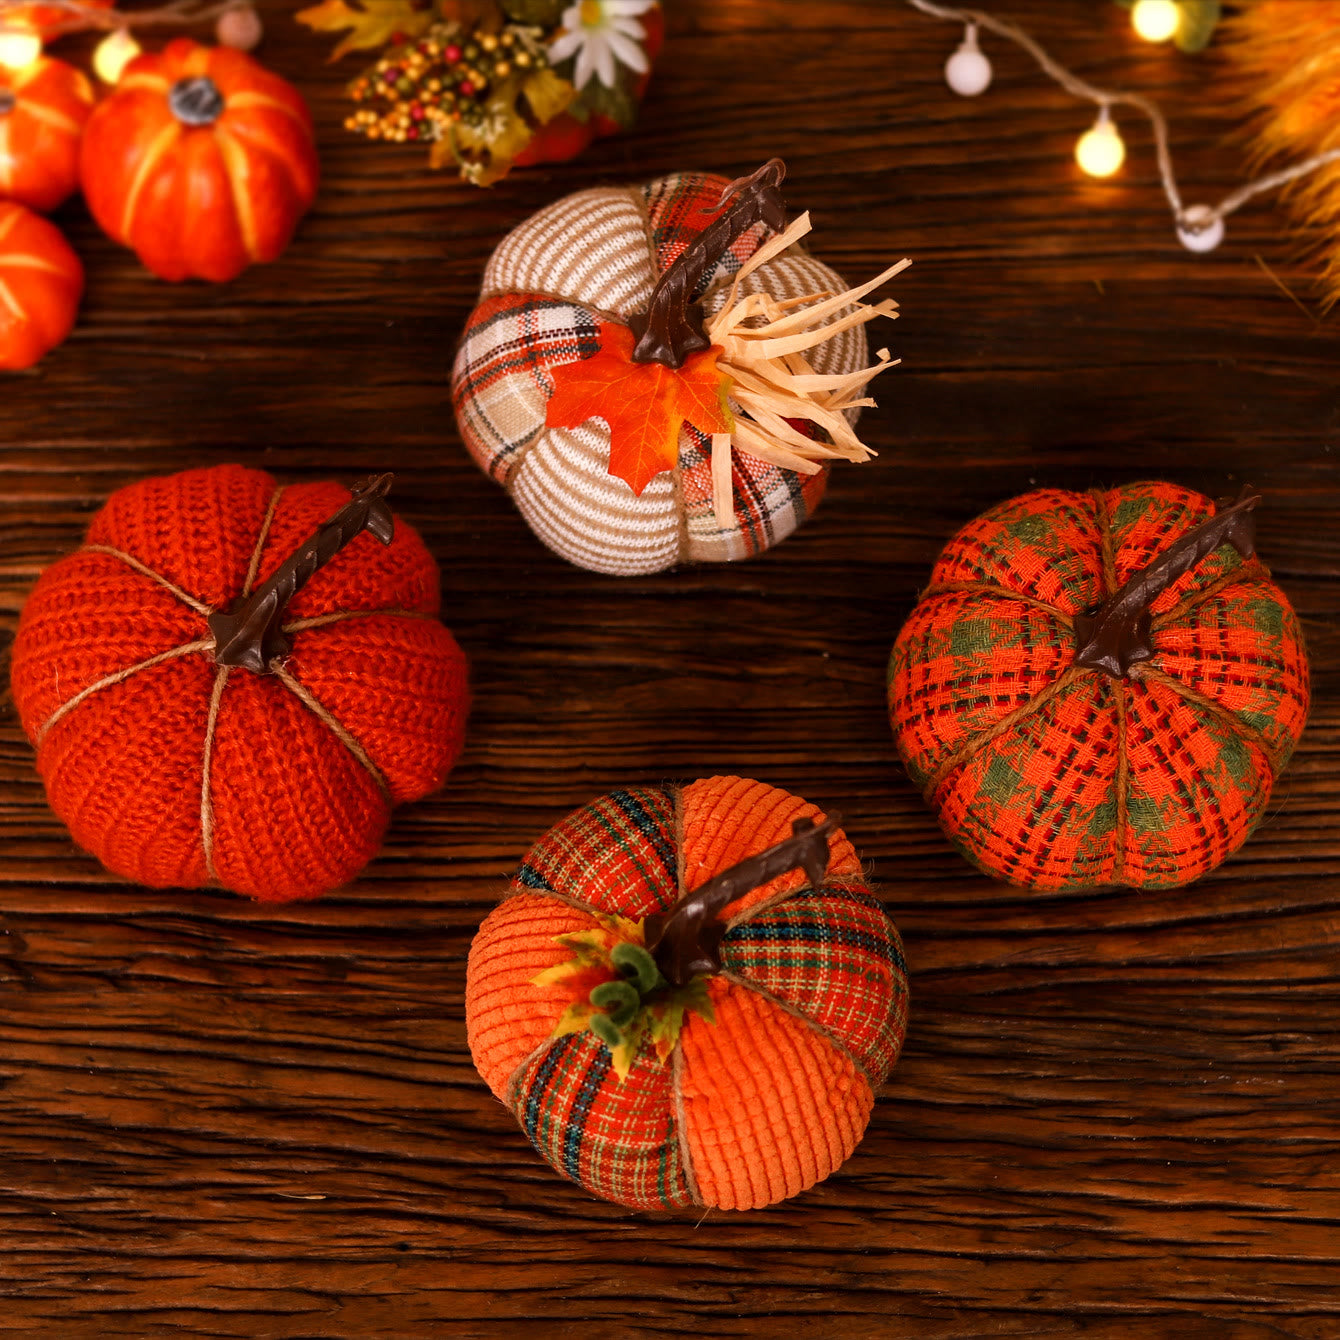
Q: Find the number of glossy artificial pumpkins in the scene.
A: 3